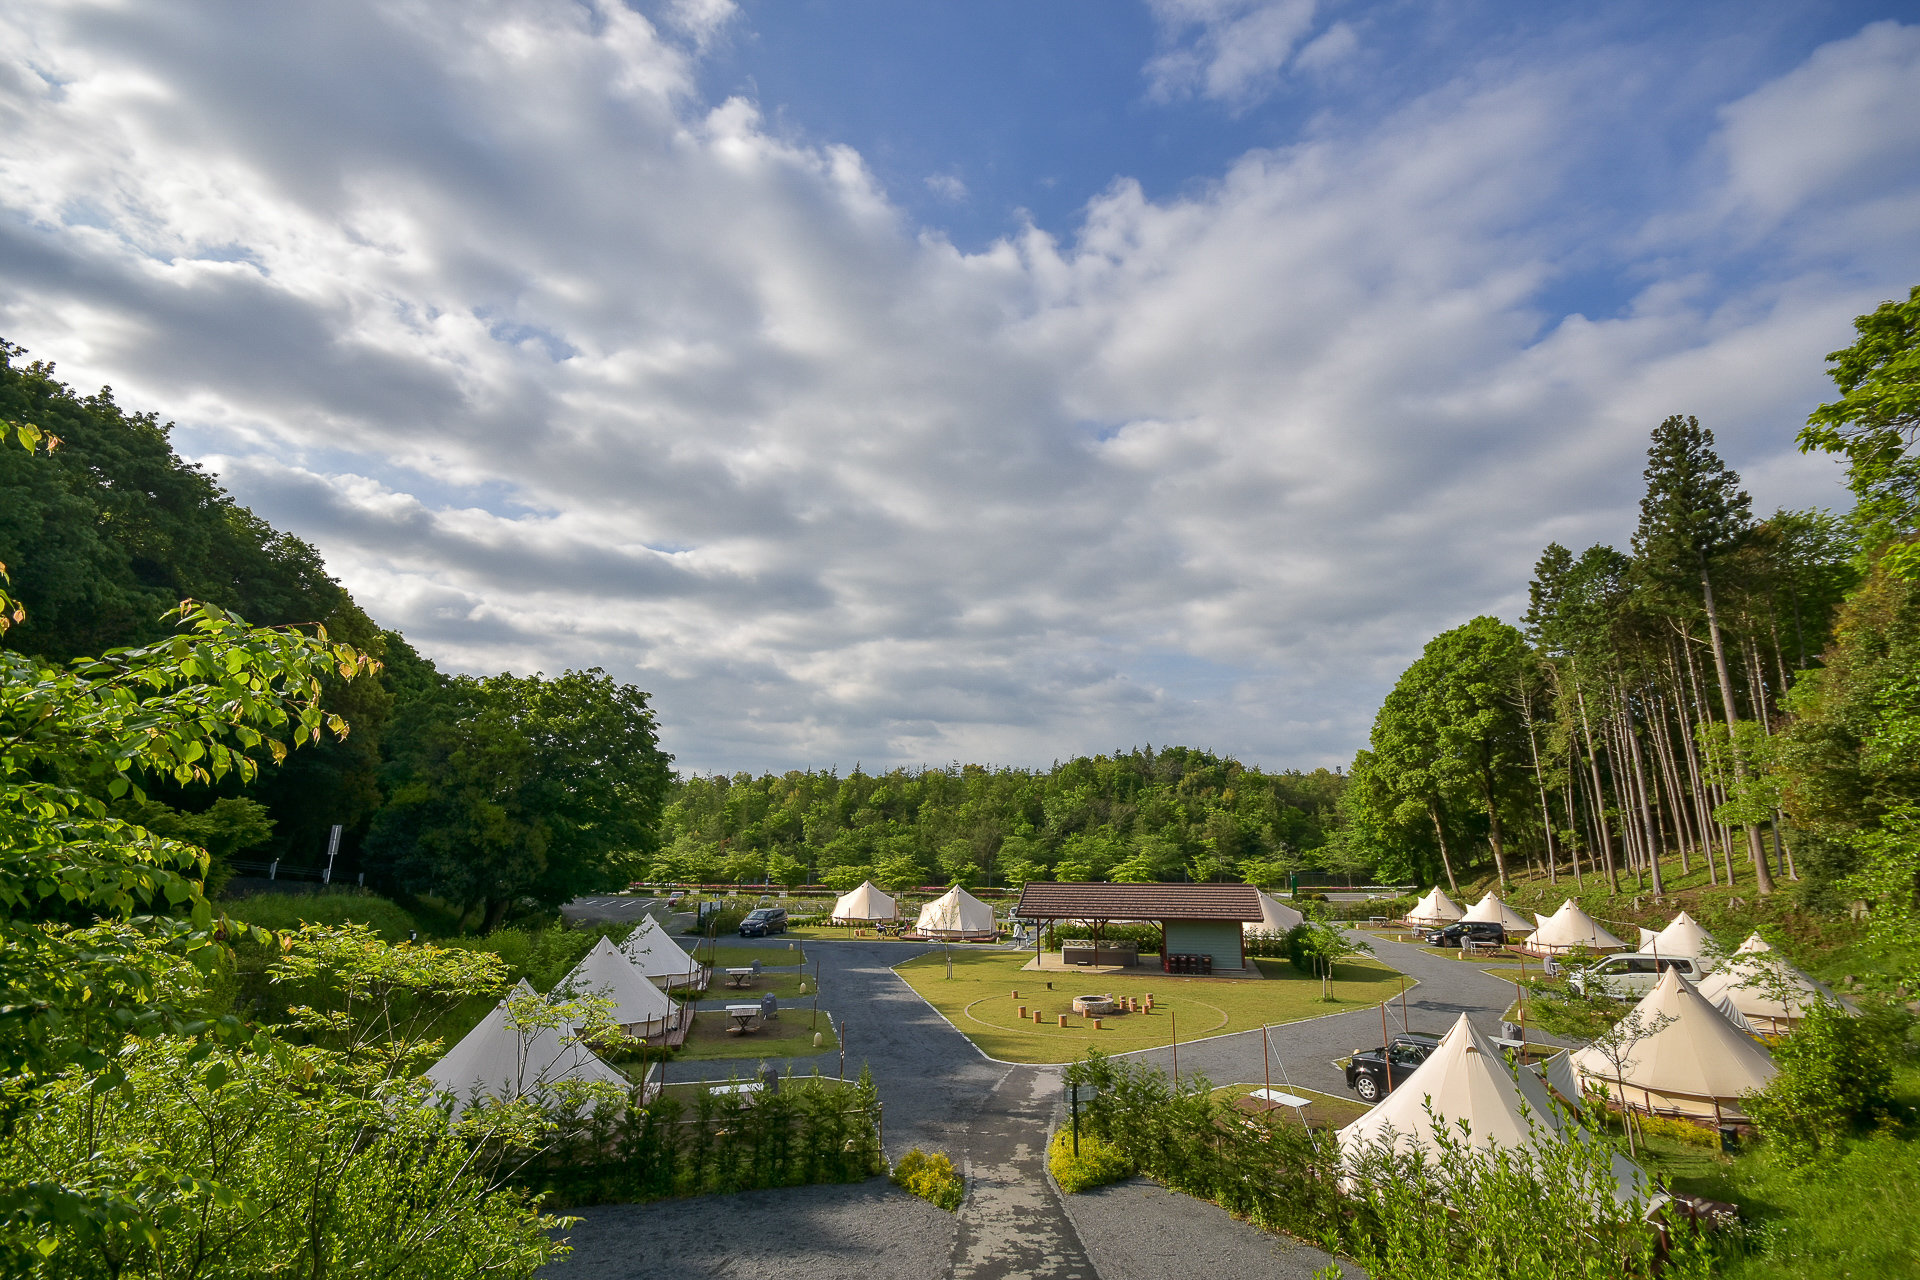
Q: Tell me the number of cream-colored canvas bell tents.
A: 13